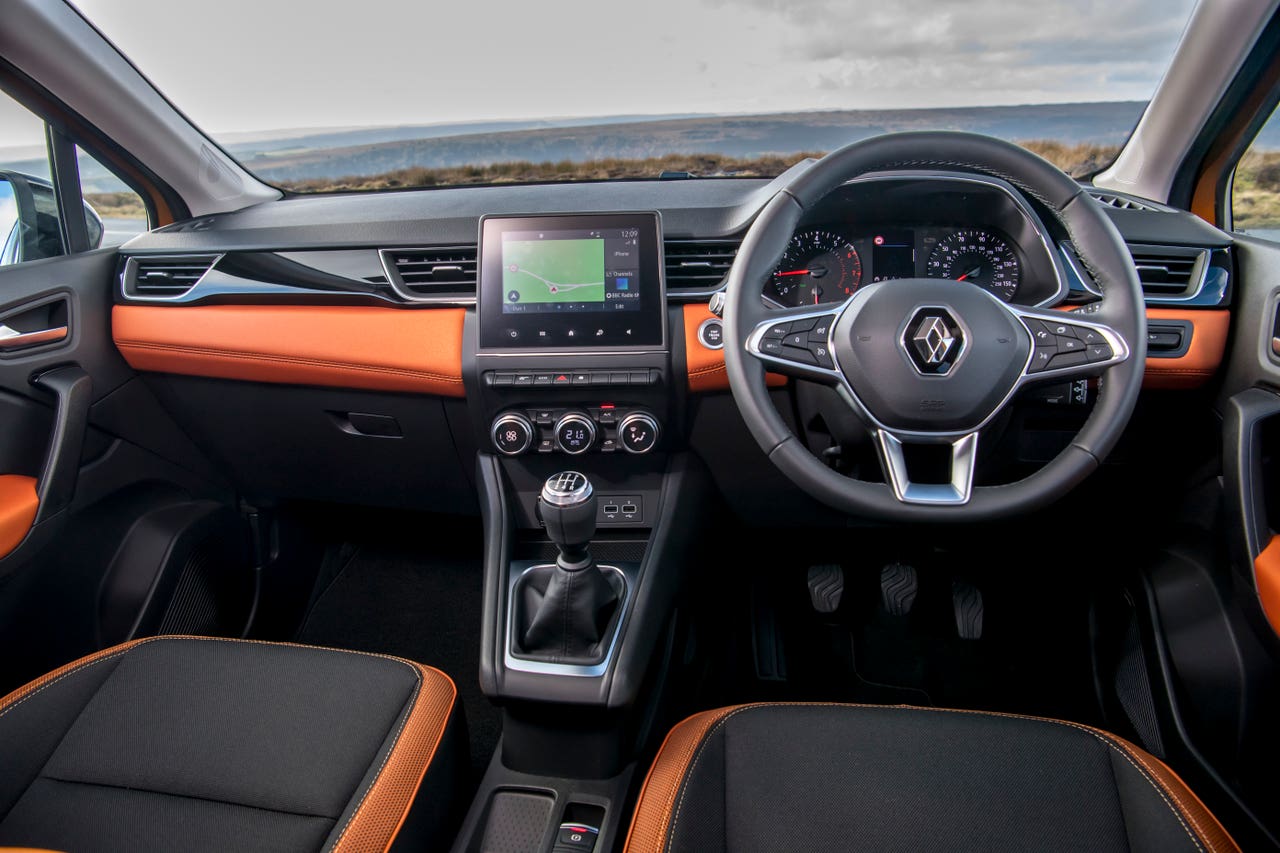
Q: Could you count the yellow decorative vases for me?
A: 0